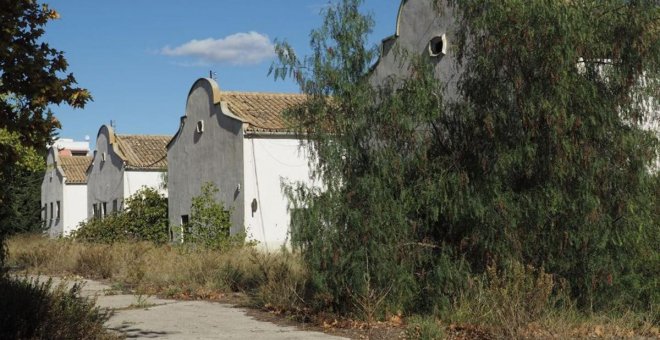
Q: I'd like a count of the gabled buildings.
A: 4